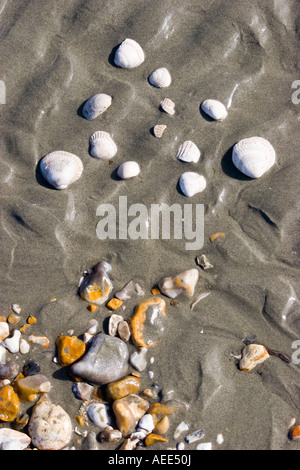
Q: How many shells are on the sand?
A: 12